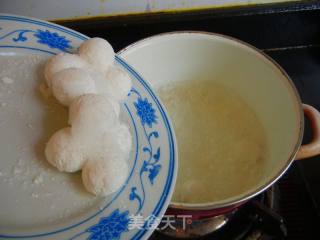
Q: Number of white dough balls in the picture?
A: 8